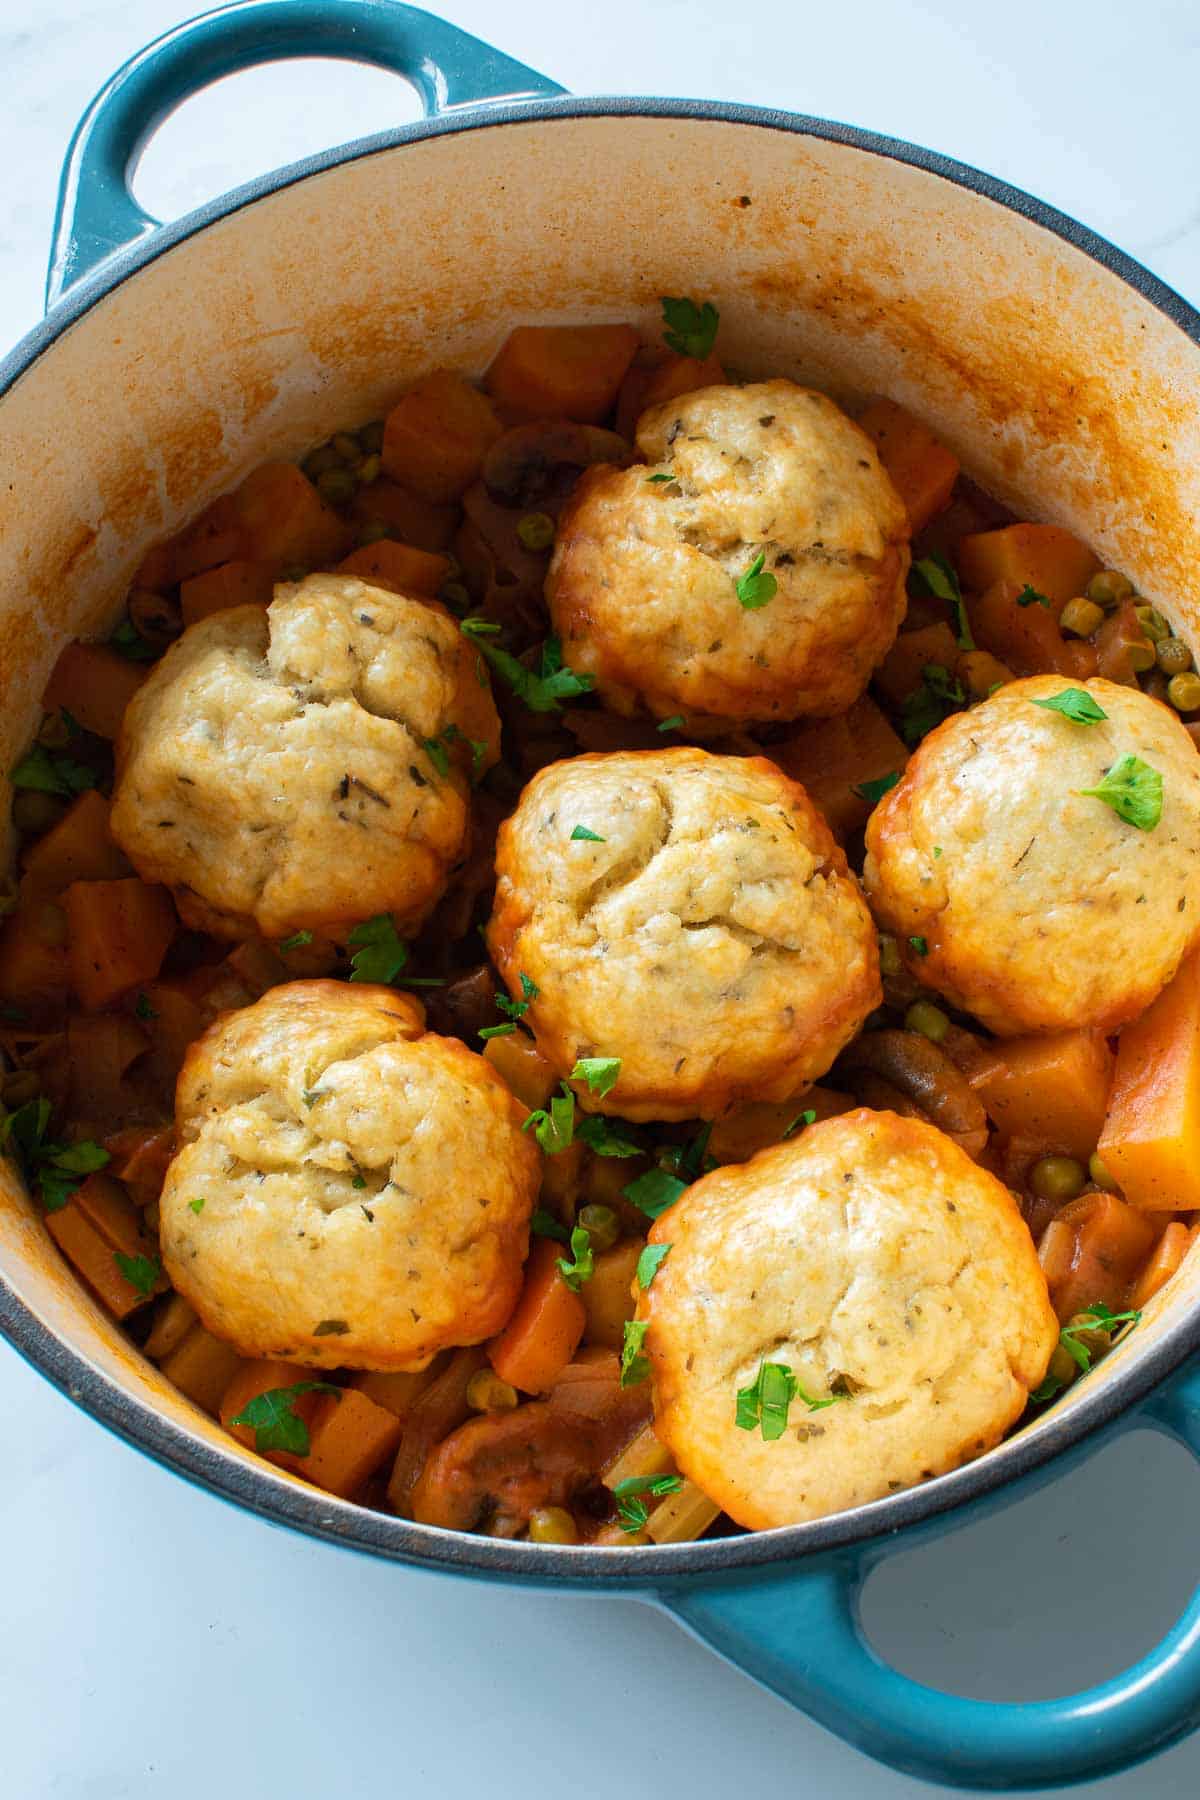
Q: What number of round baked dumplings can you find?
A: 6